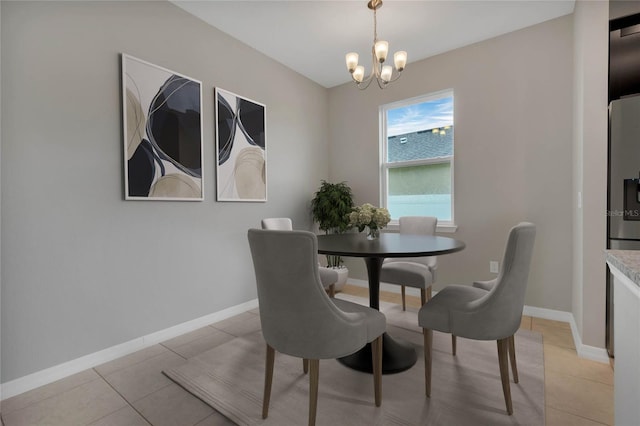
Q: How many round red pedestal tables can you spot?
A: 0